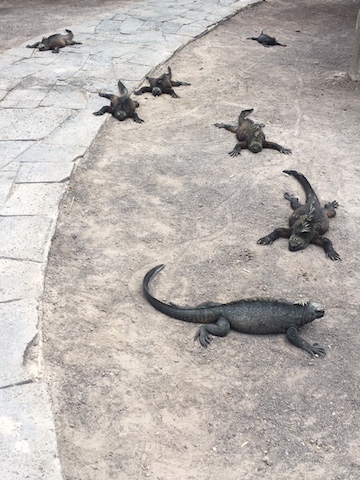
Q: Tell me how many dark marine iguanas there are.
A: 7